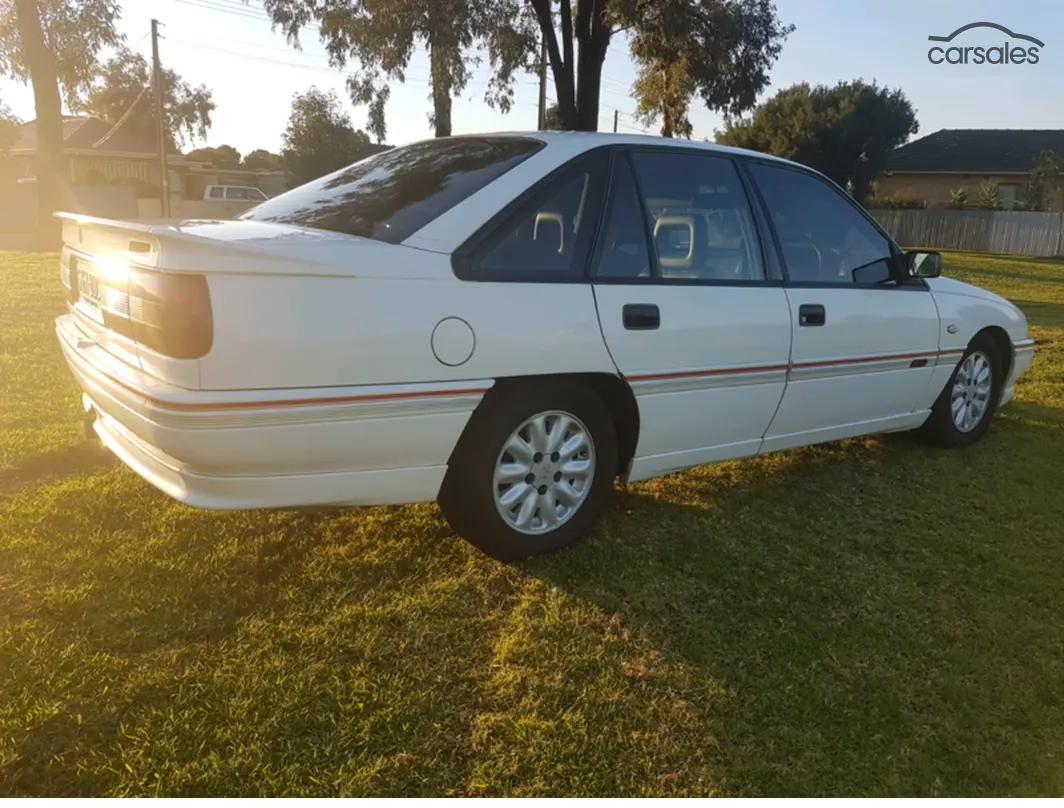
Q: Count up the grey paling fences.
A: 1